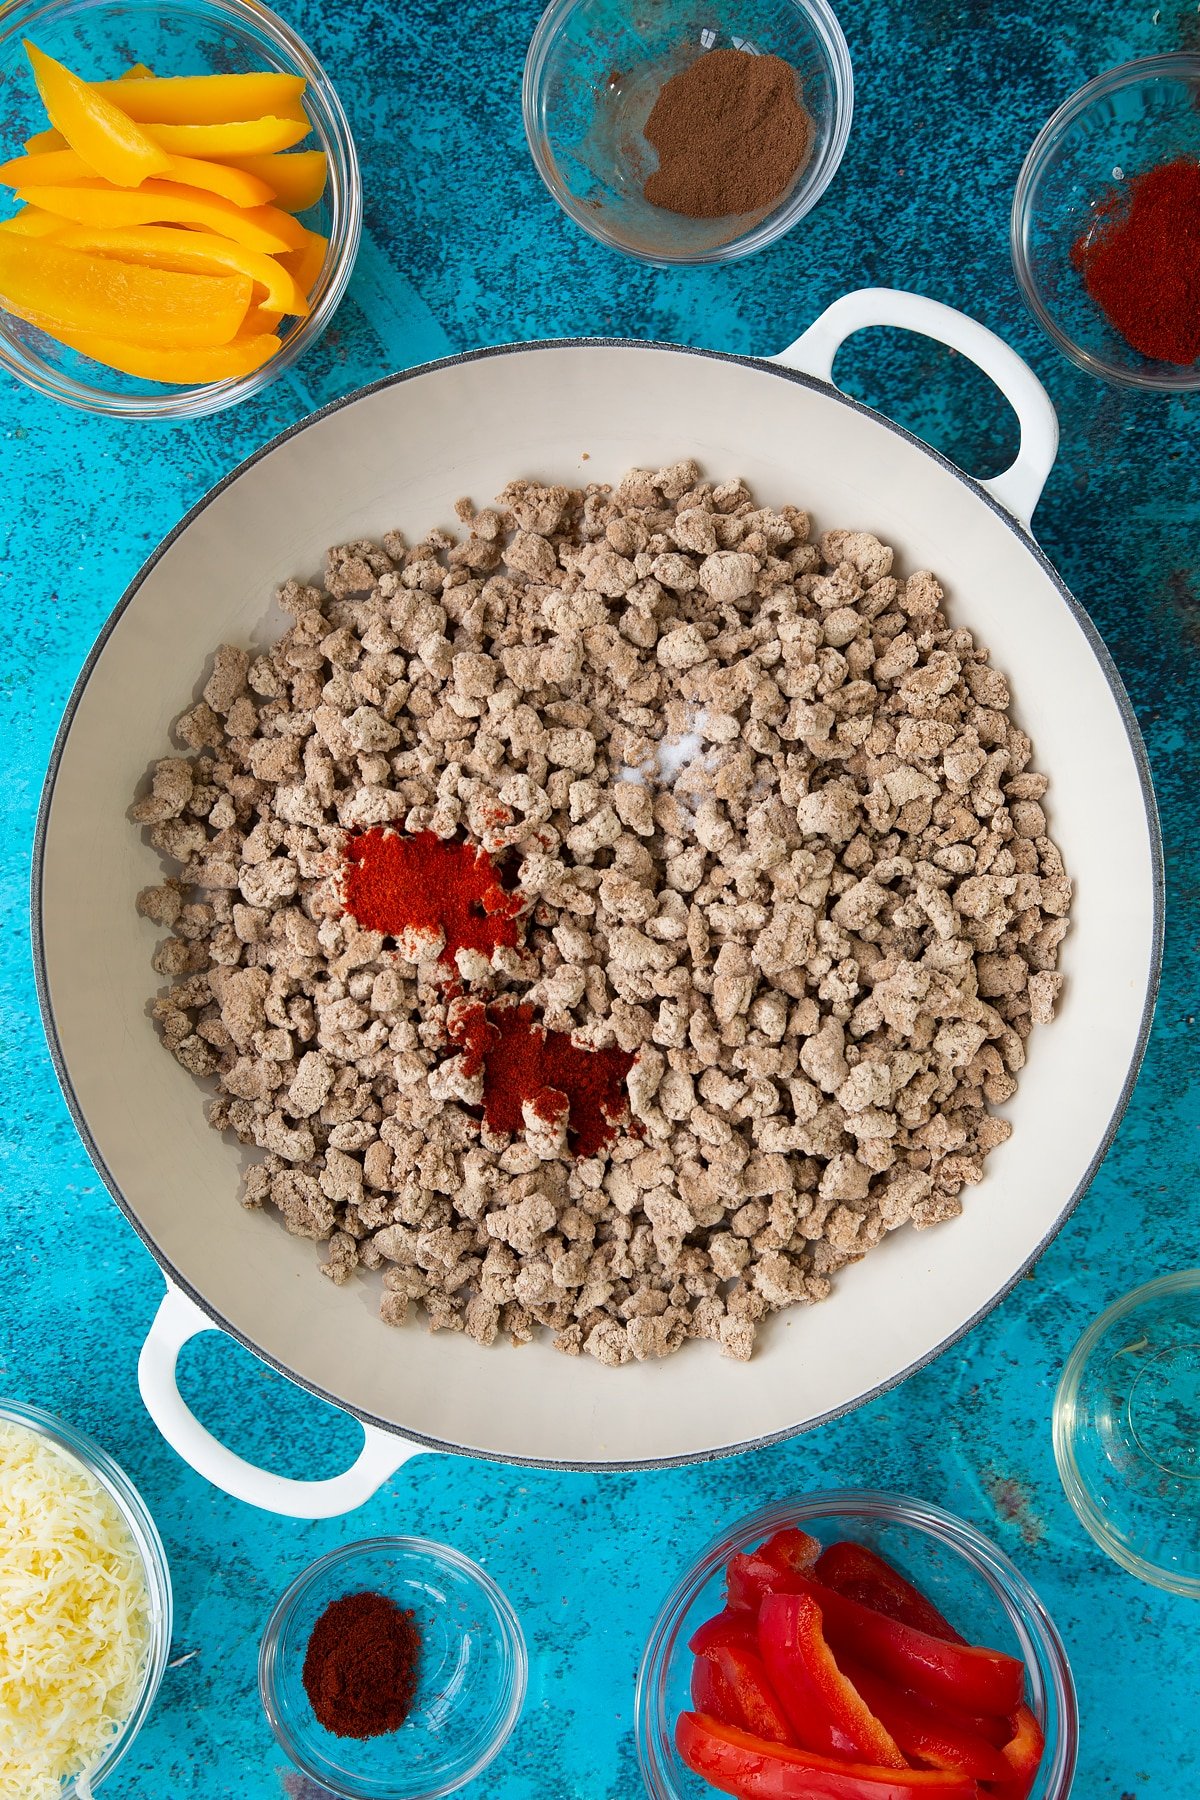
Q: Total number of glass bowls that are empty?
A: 1